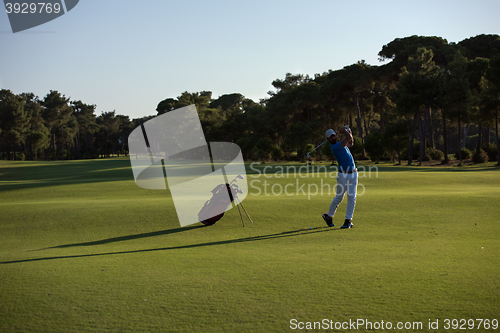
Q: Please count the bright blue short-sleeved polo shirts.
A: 1